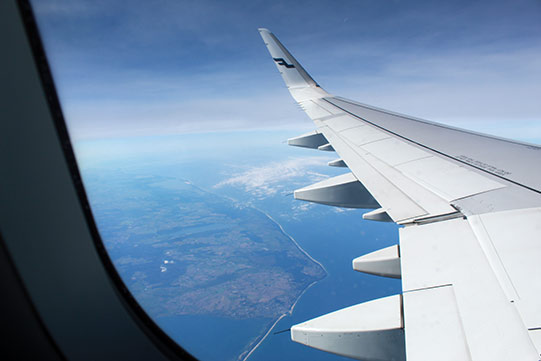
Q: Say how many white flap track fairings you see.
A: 7